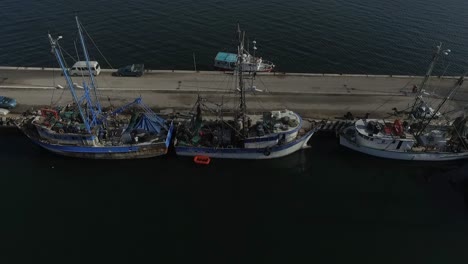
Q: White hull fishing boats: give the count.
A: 2